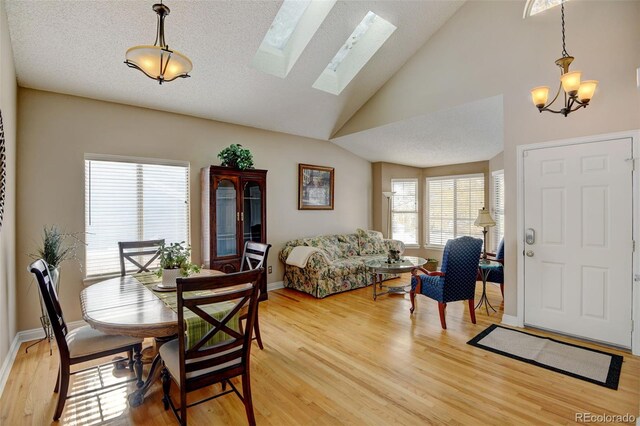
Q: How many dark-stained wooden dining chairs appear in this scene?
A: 4